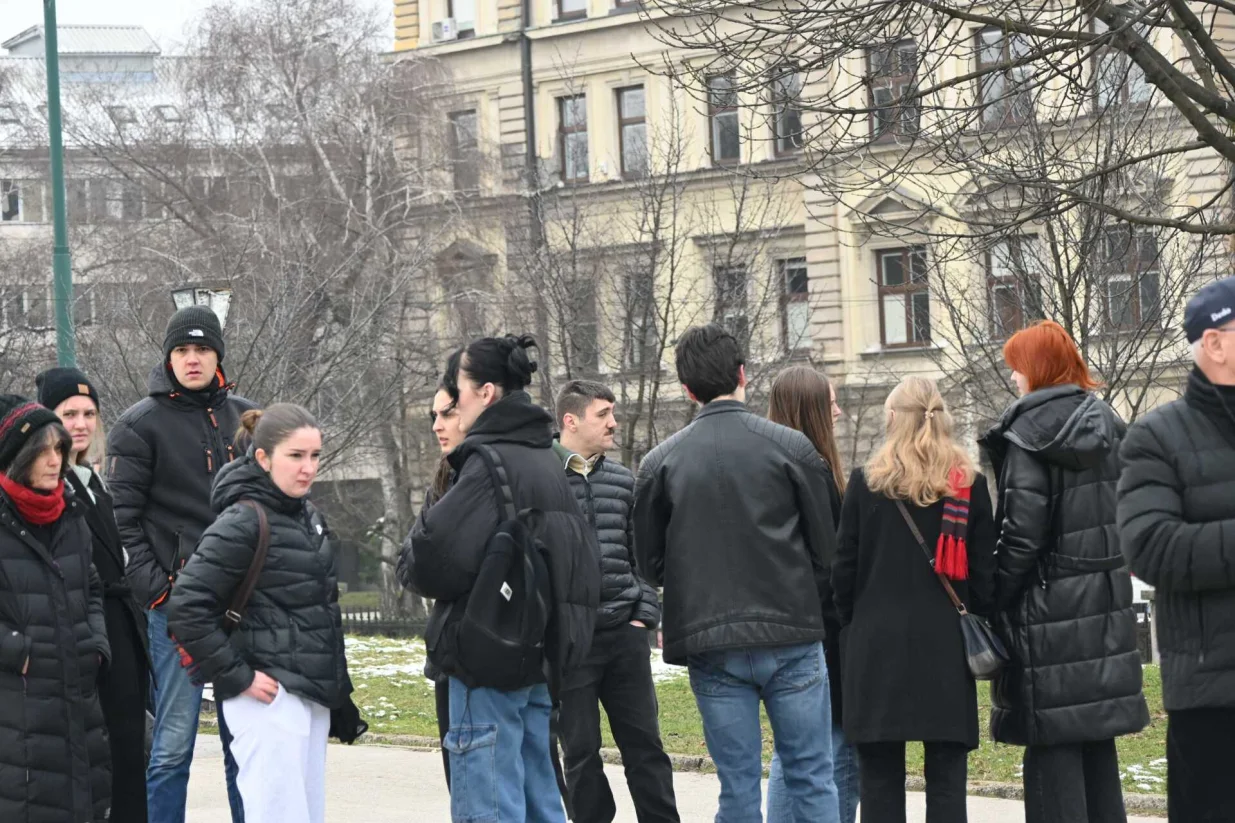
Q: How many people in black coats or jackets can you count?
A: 12